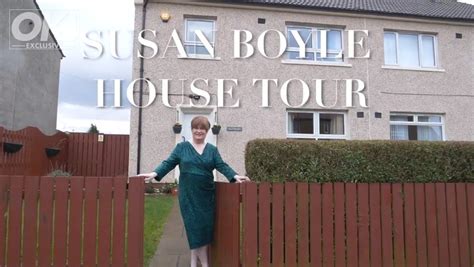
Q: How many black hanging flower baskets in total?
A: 4